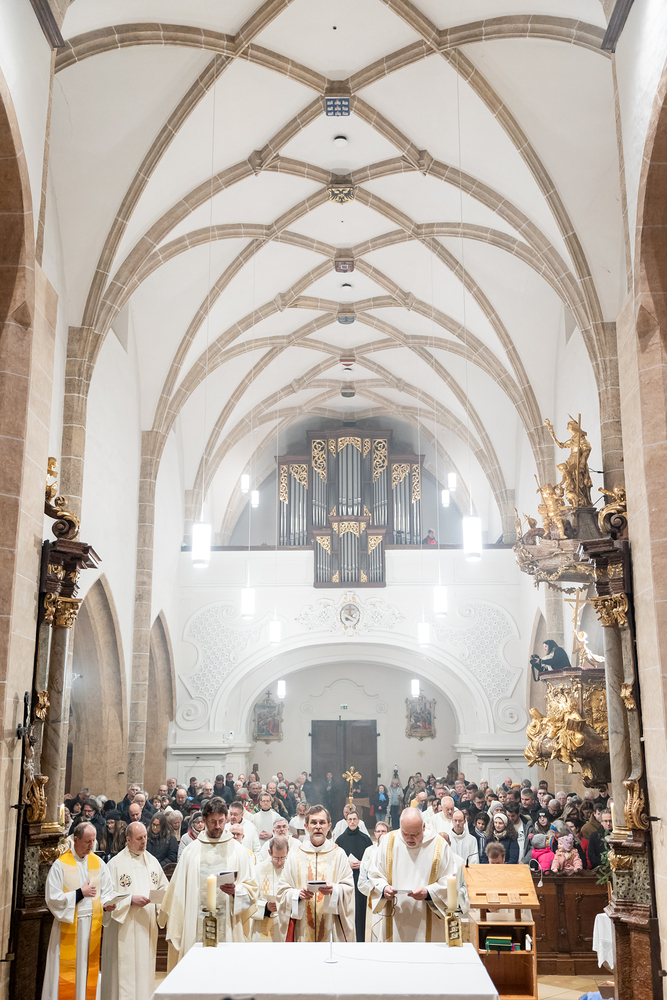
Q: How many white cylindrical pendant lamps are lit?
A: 12